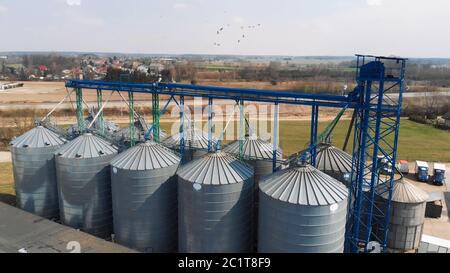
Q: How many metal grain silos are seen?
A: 11